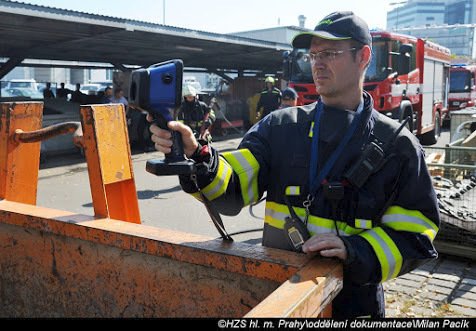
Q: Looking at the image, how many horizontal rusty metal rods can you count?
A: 1